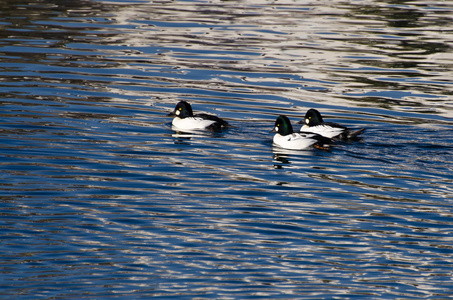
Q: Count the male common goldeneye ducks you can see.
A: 3